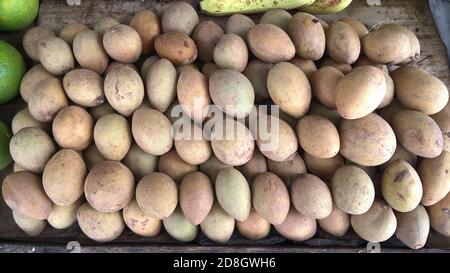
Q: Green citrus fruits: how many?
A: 3